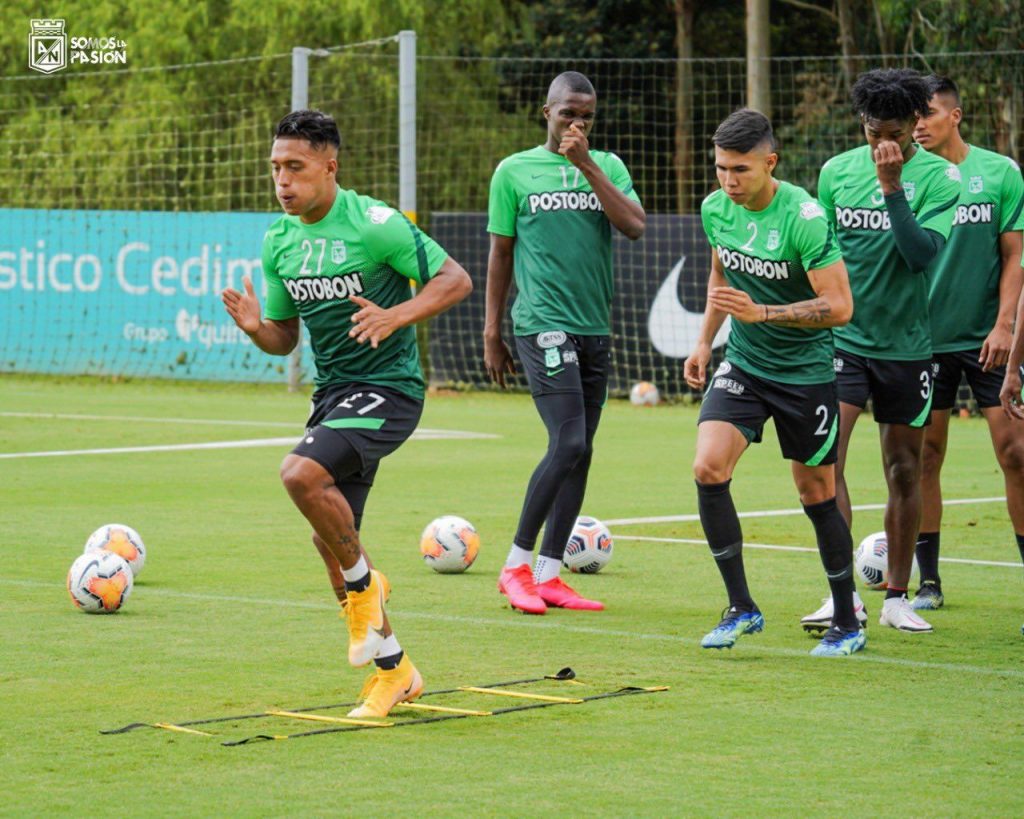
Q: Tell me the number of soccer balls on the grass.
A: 6